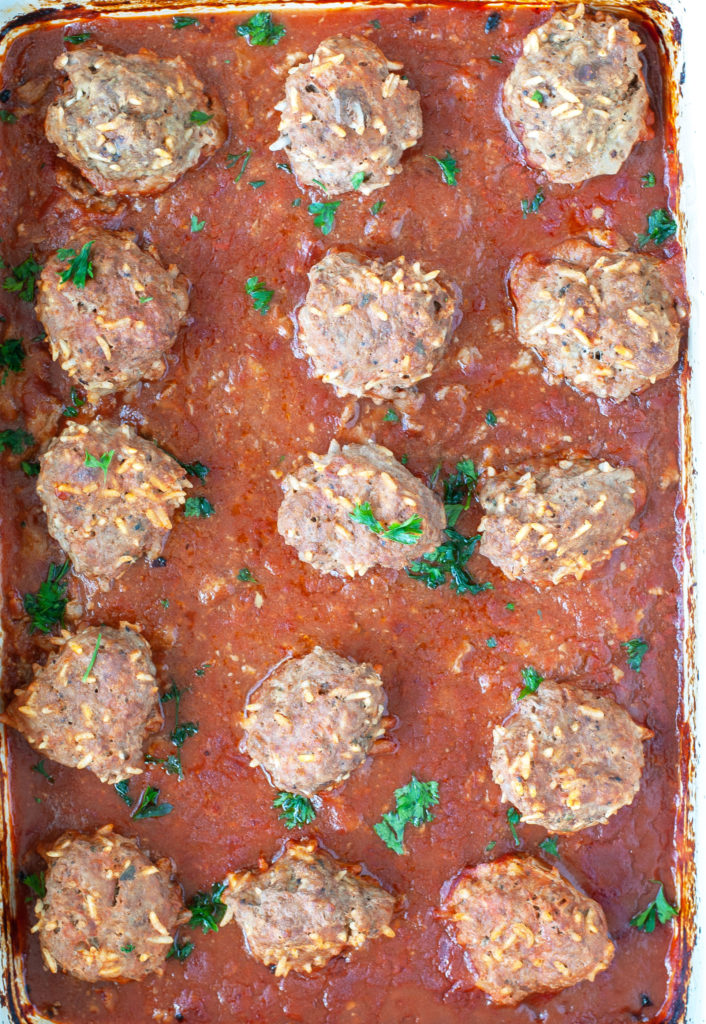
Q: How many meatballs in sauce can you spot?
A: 15